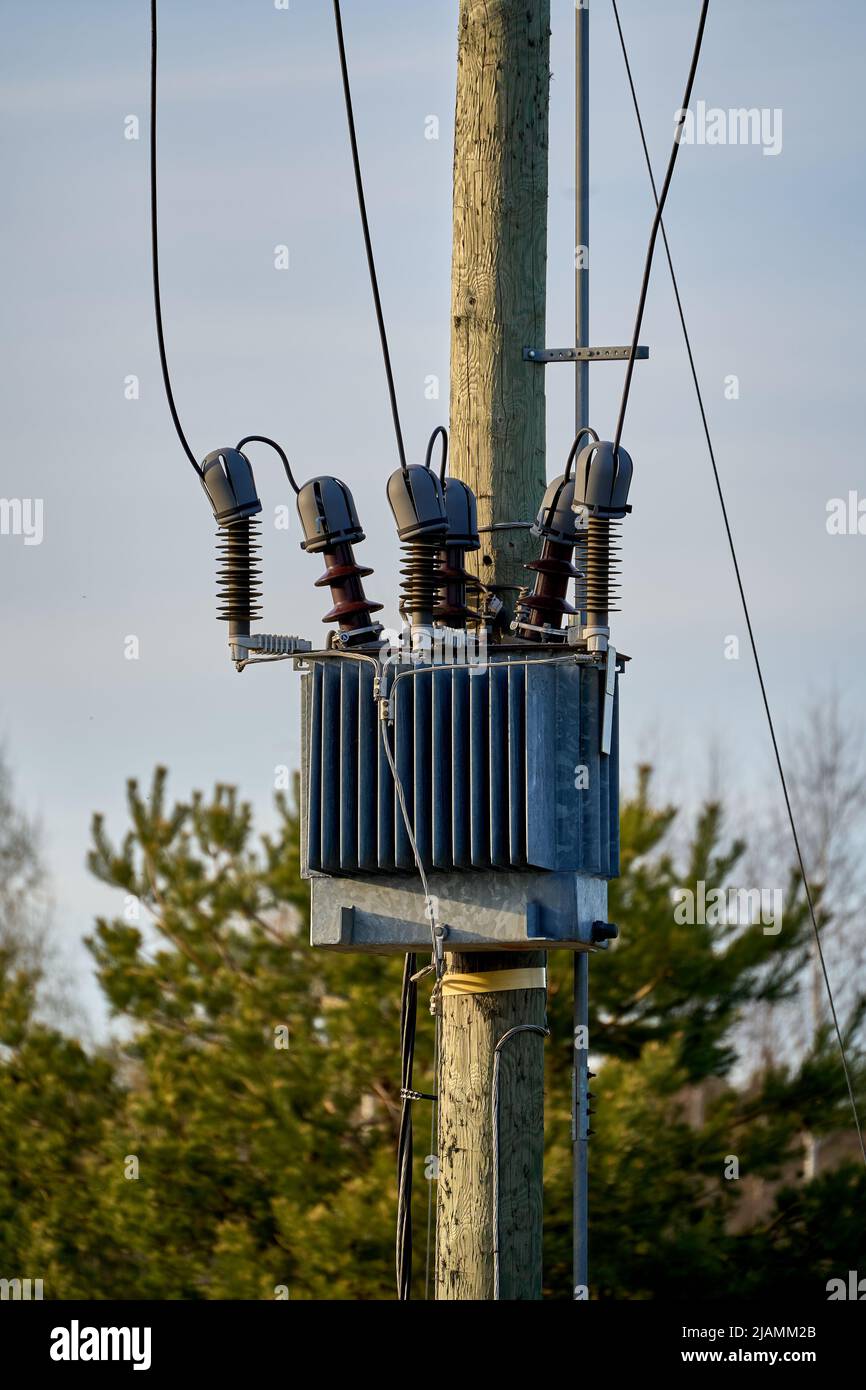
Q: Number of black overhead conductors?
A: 3